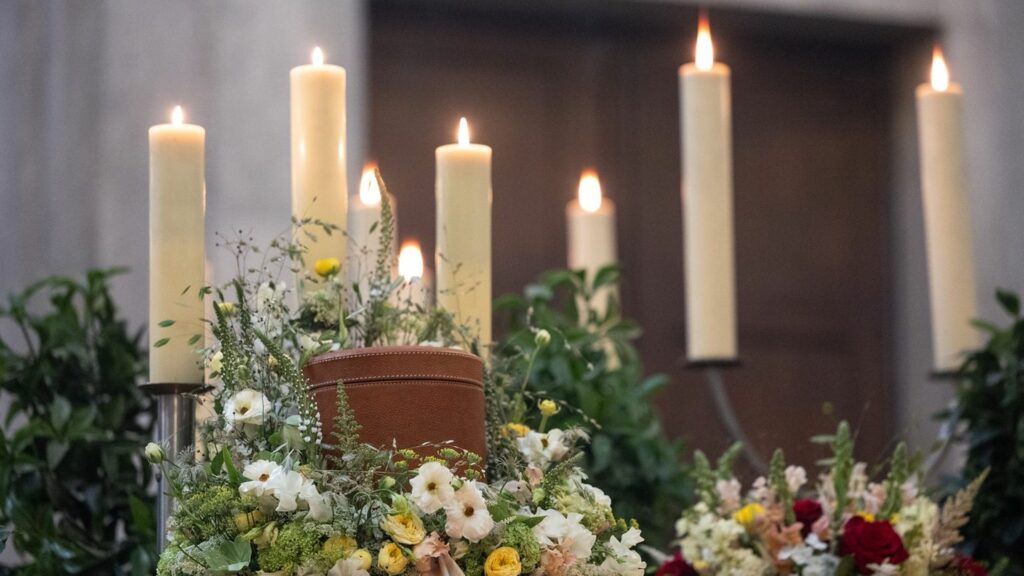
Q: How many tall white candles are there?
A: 8